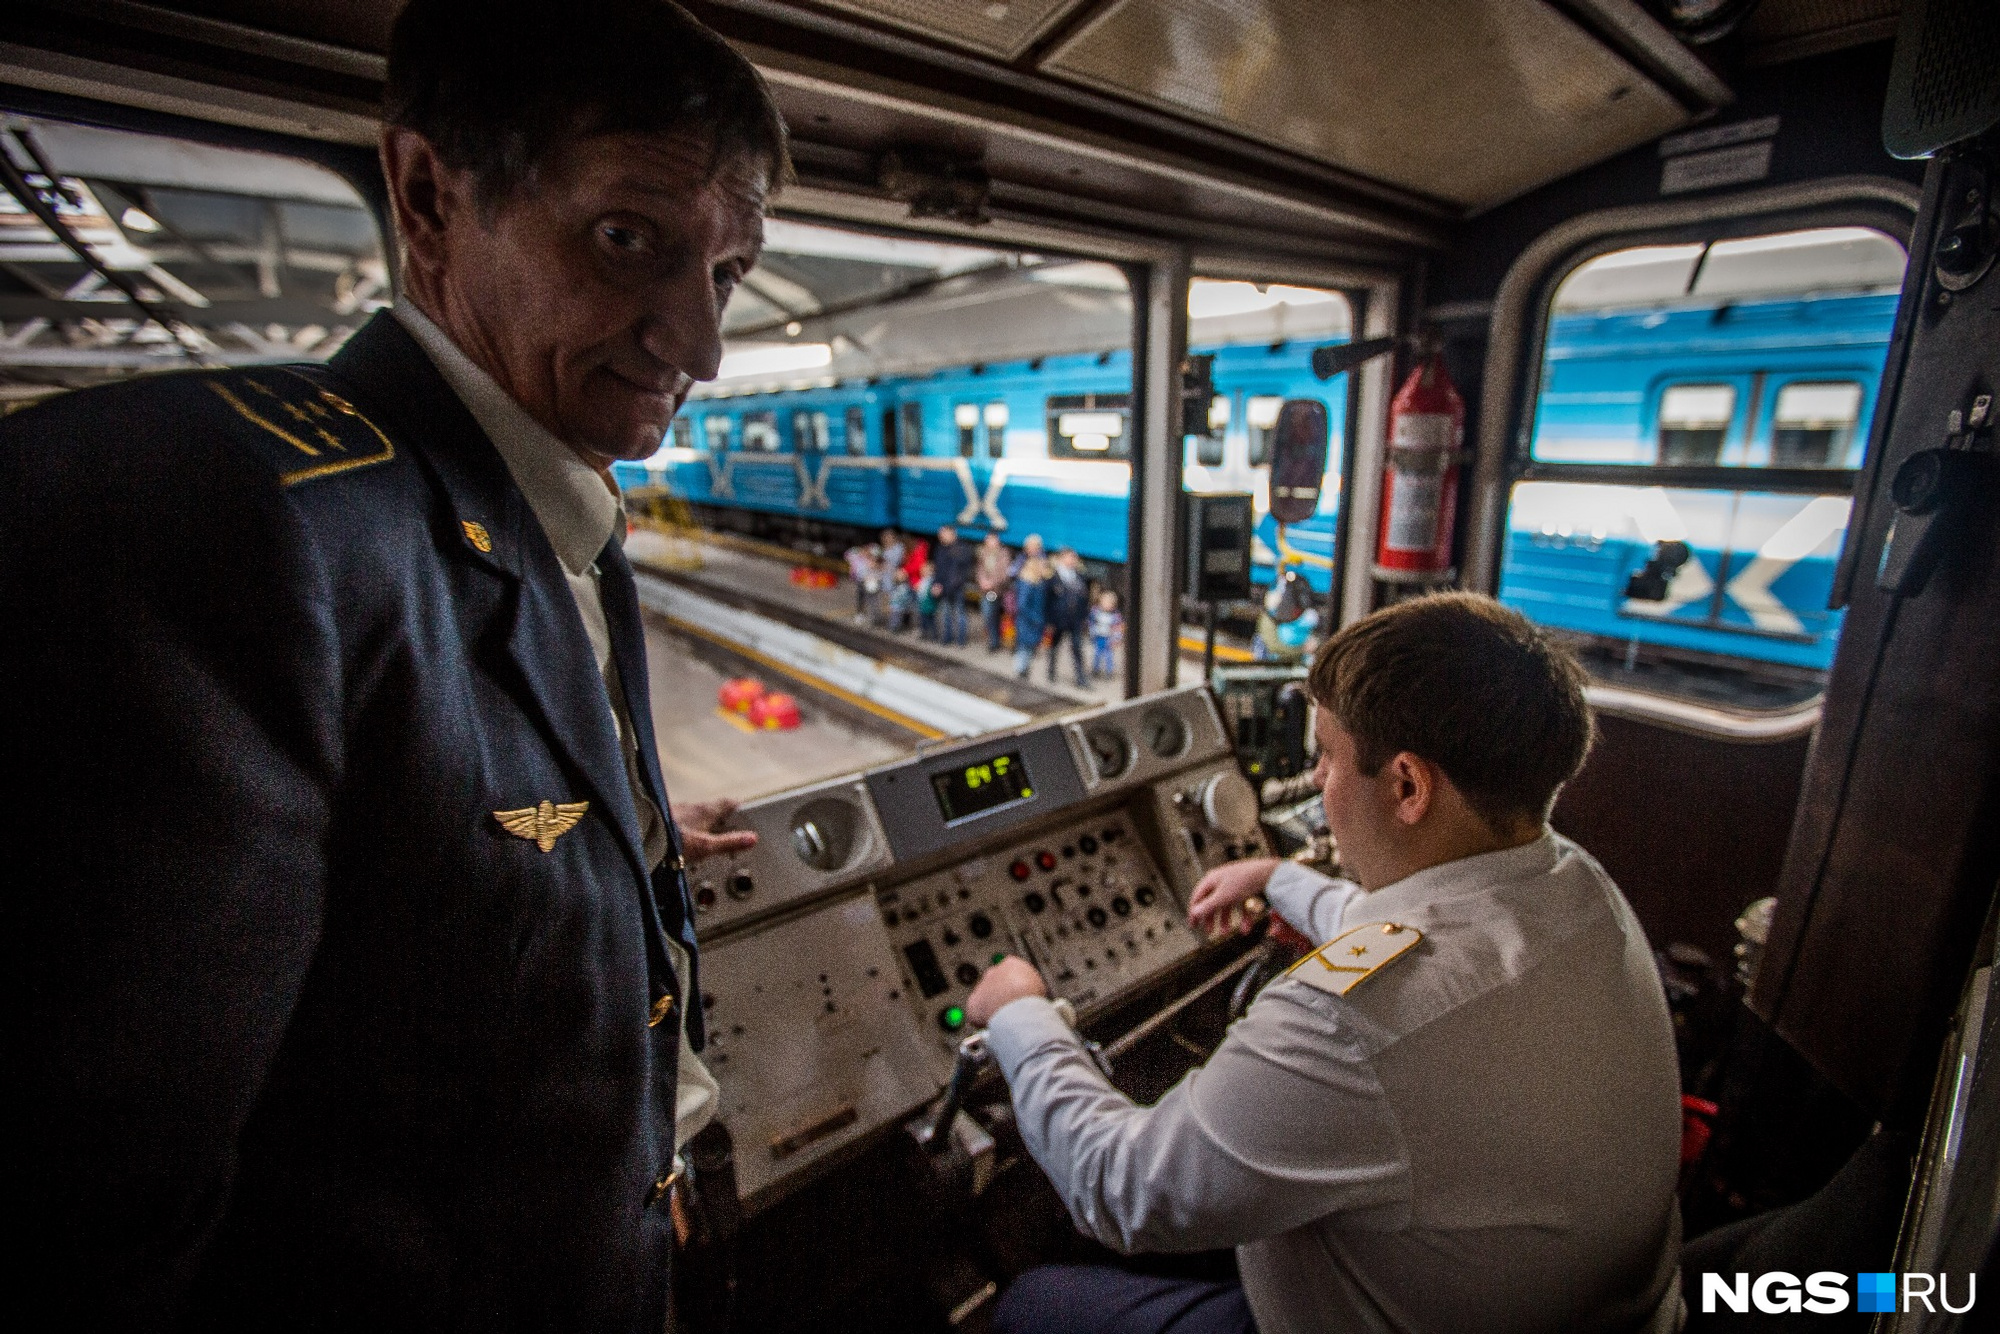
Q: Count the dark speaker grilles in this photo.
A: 1